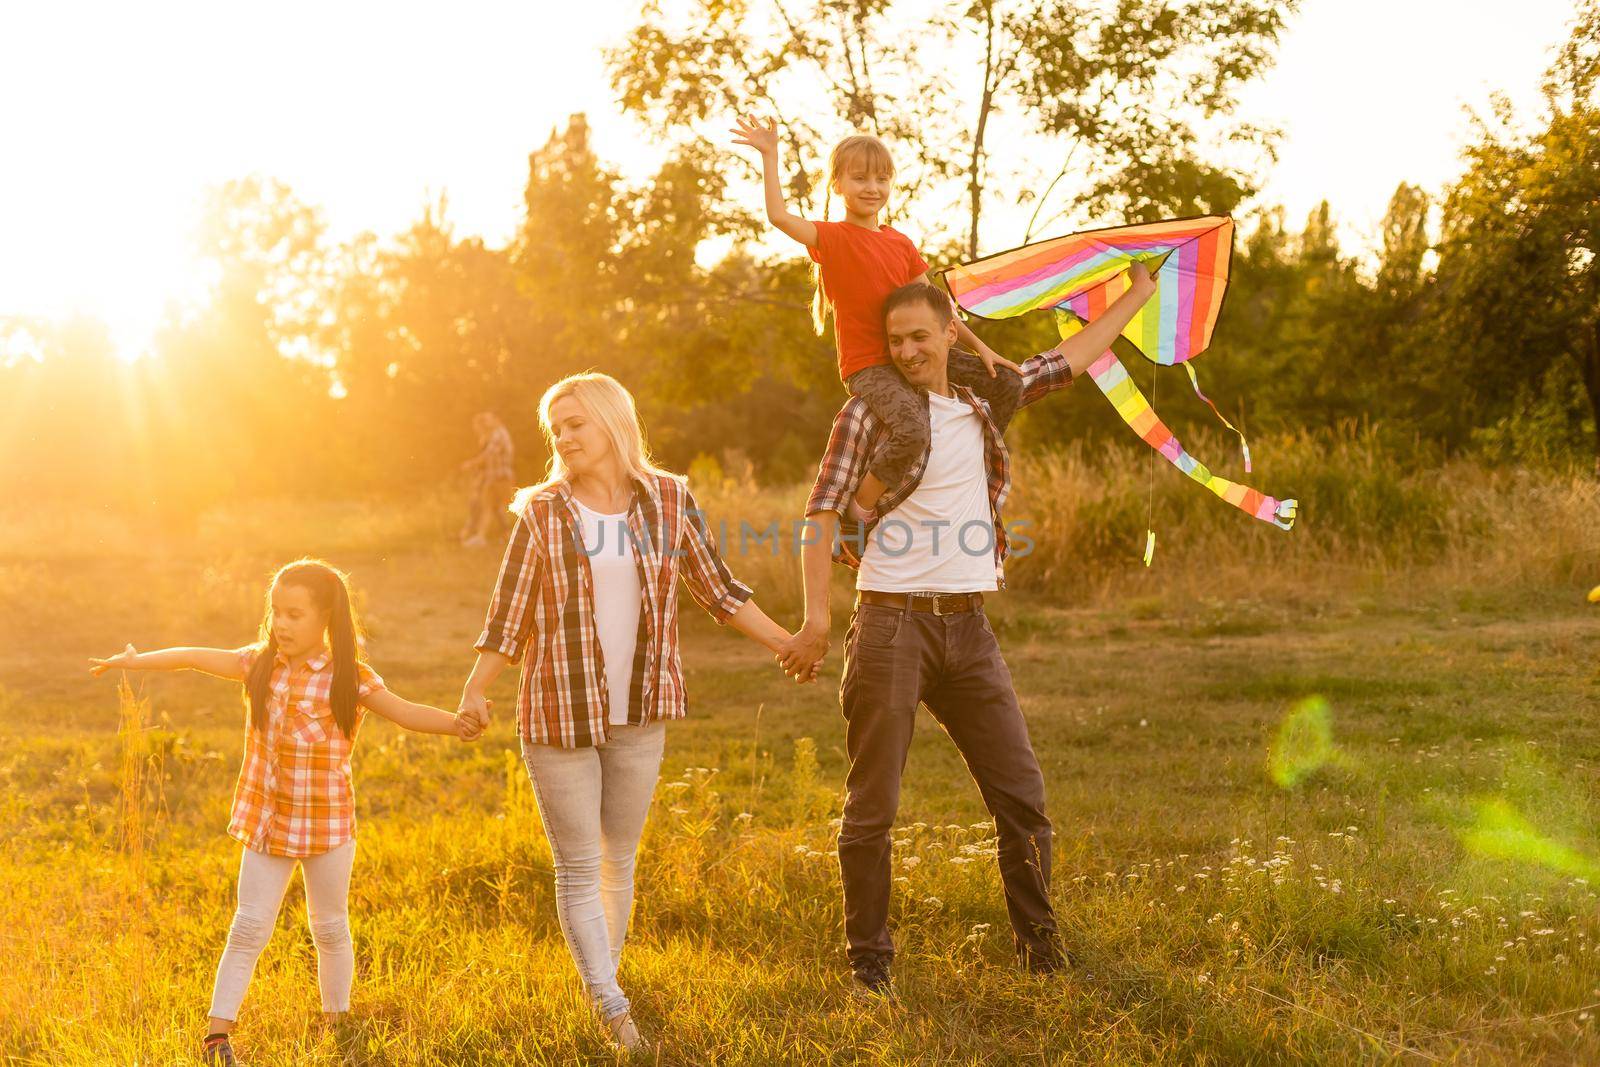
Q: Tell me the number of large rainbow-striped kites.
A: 1